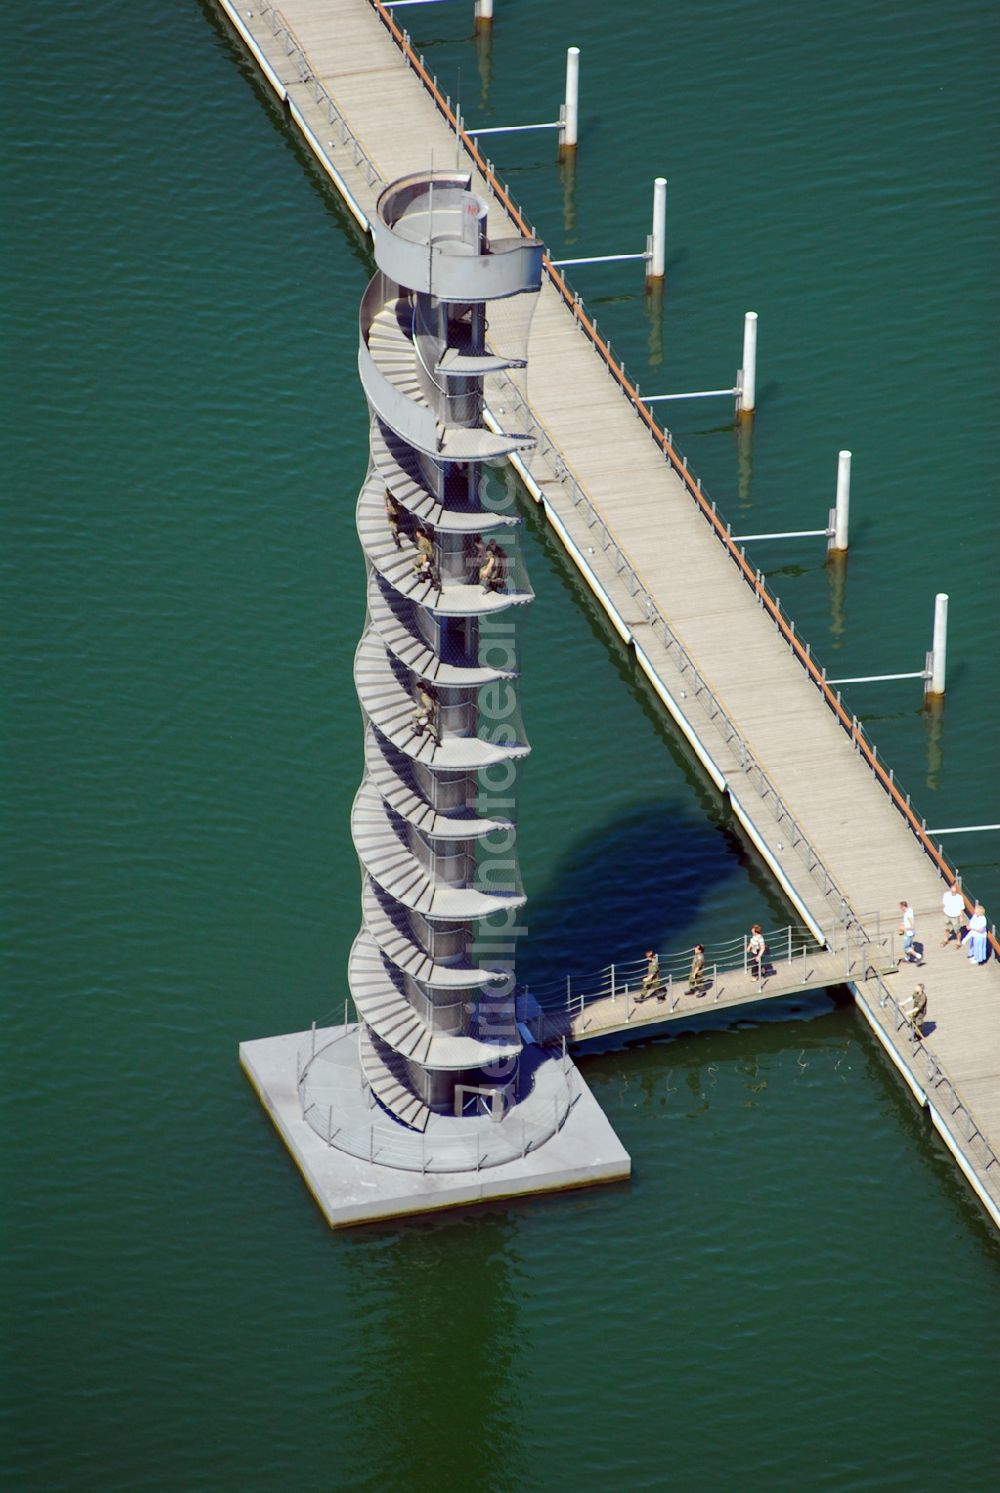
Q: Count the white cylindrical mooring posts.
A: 6